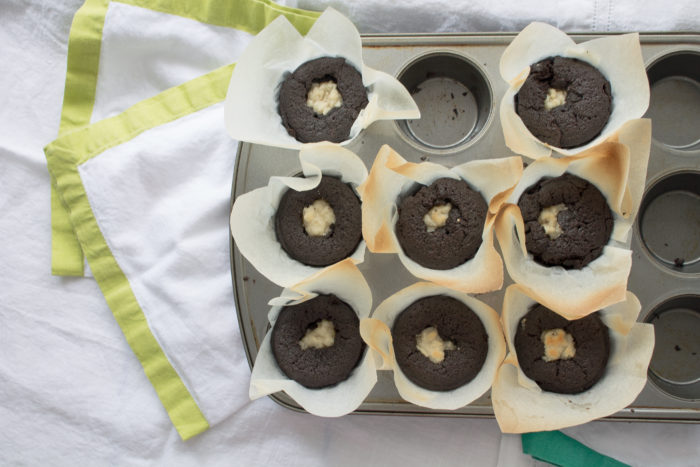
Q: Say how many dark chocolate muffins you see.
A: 8